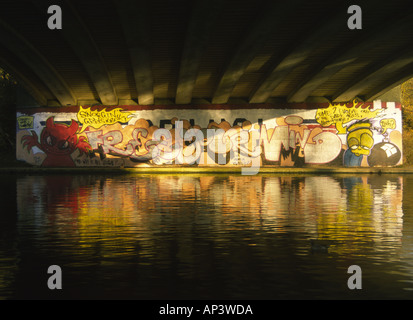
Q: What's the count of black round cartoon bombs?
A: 1